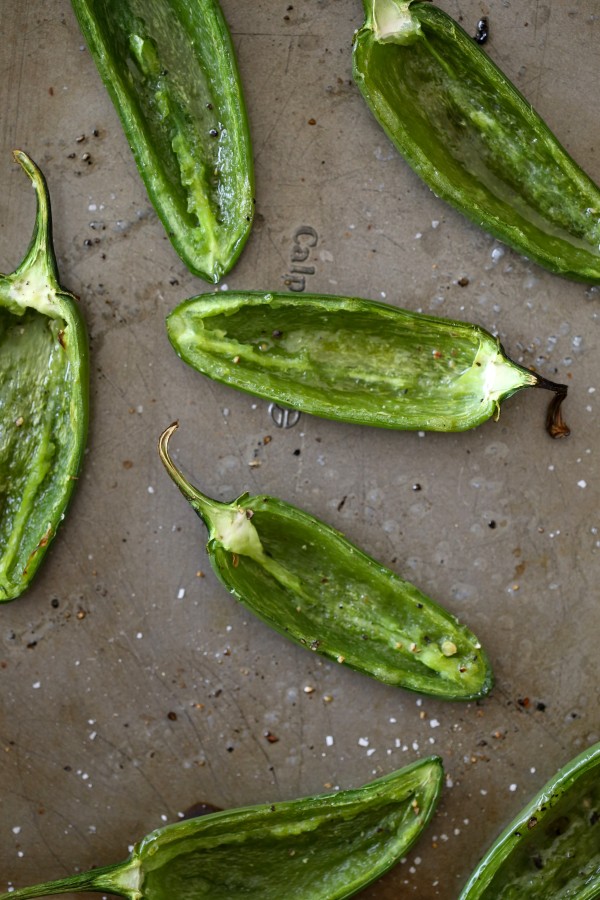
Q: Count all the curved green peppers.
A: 7